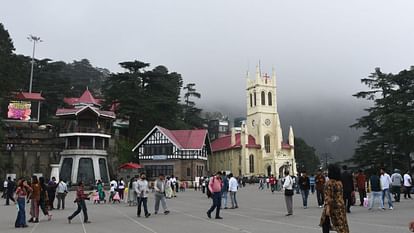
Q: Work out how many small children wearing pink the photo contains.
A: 2